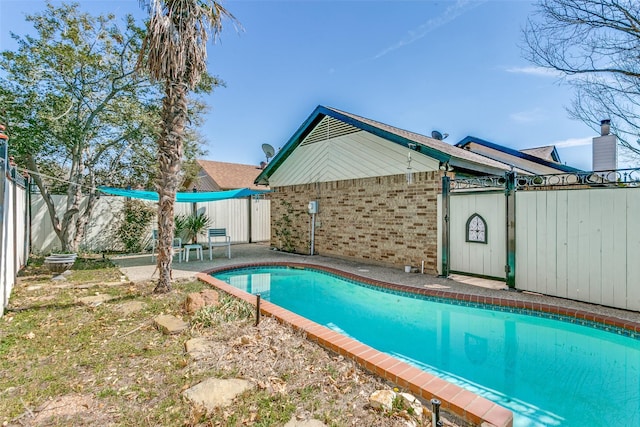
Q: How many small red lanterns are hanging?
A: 0